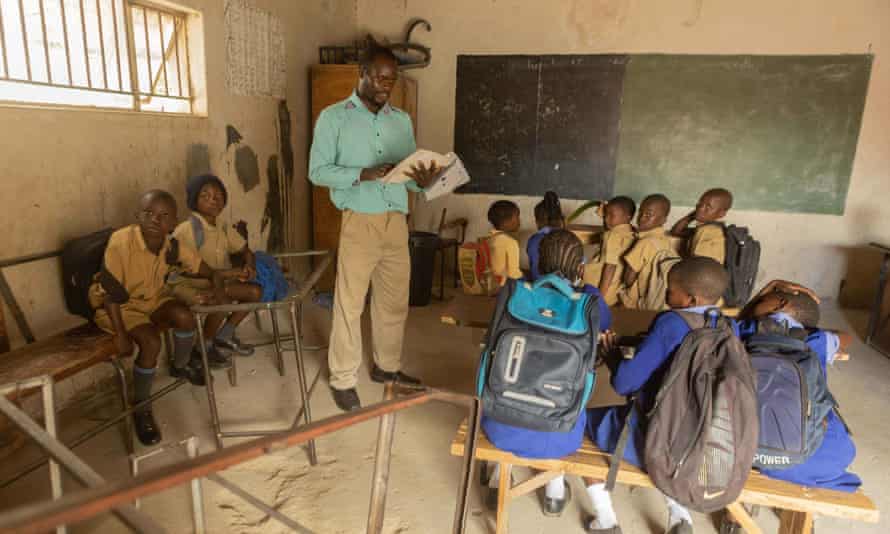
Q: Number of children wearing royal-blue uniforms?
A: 4